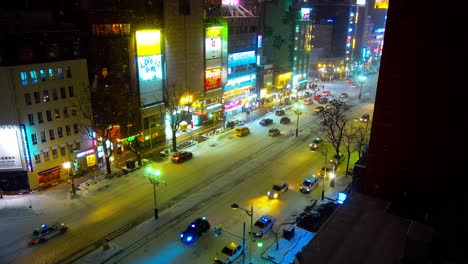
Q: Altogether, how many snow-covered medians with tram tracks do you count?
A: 1